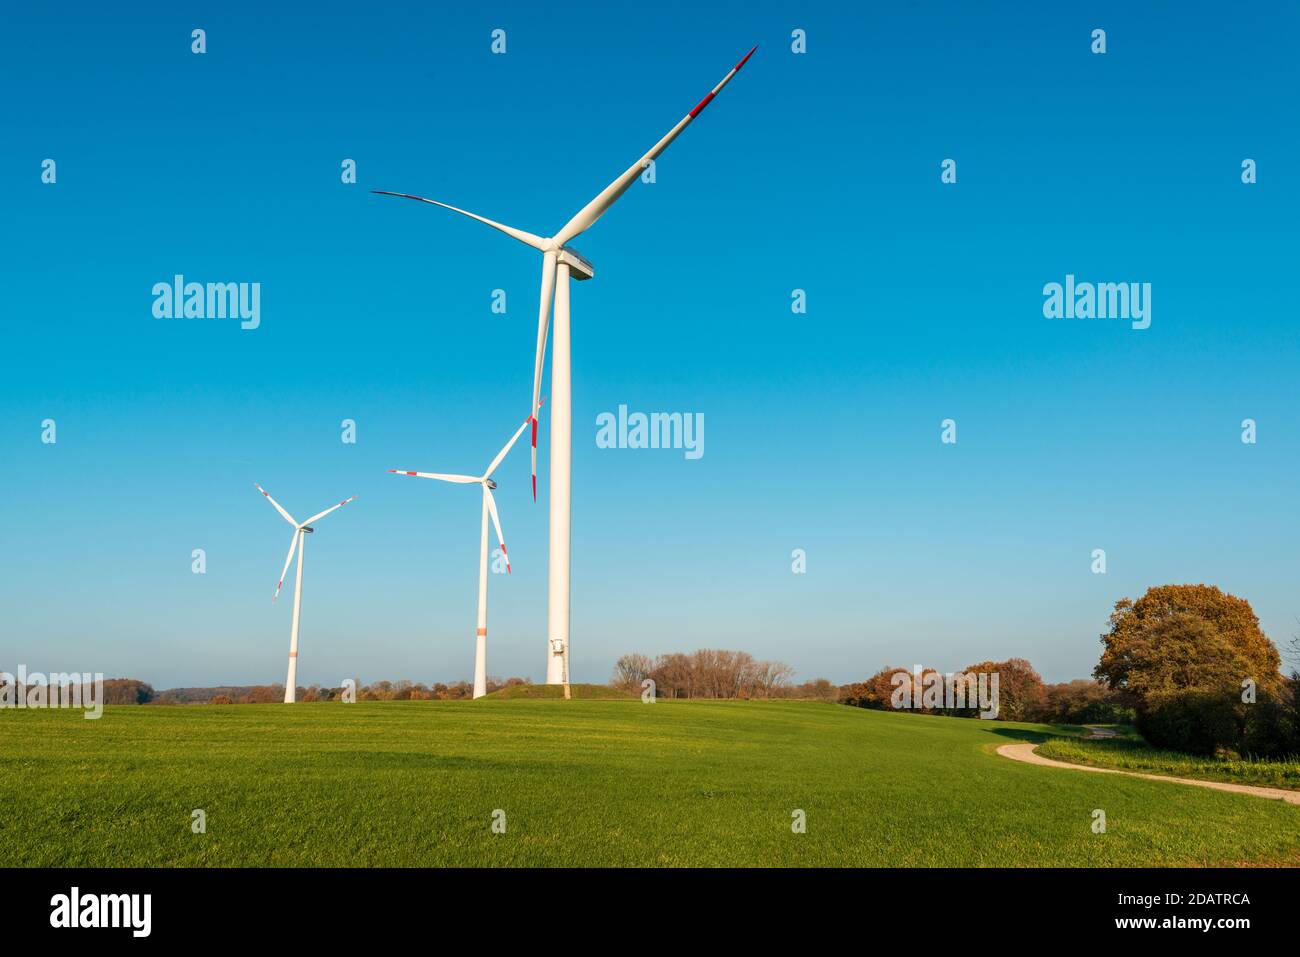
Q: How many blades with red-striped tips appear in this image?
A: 9